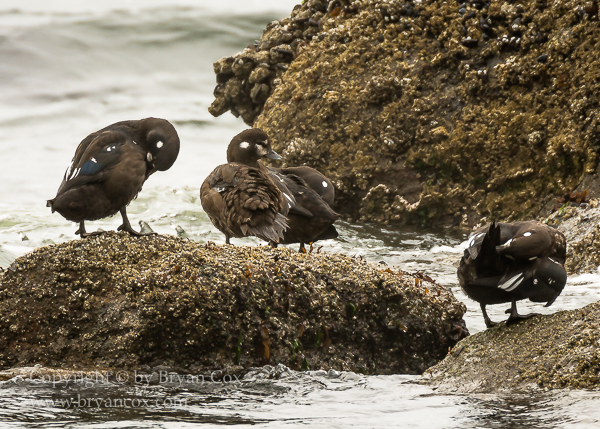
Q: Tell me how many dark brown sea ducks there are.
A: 4